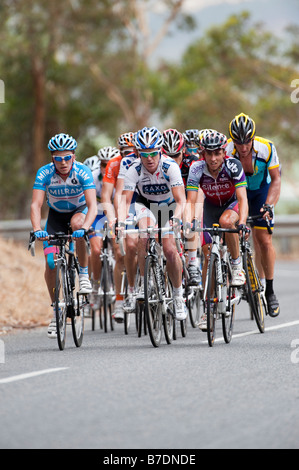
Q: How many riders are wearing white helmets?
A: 2